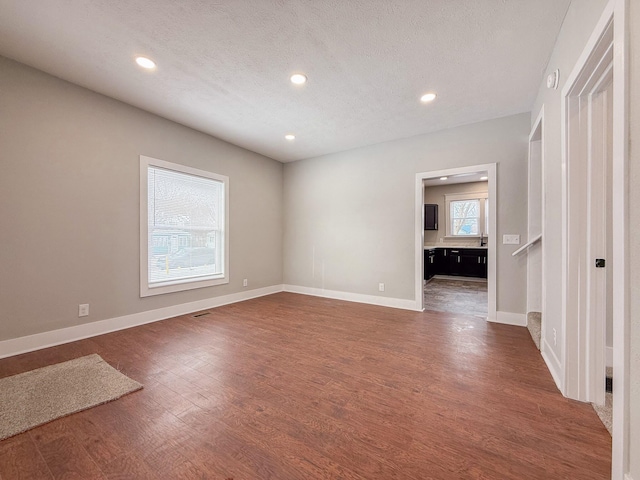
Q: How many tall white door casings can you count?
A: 3